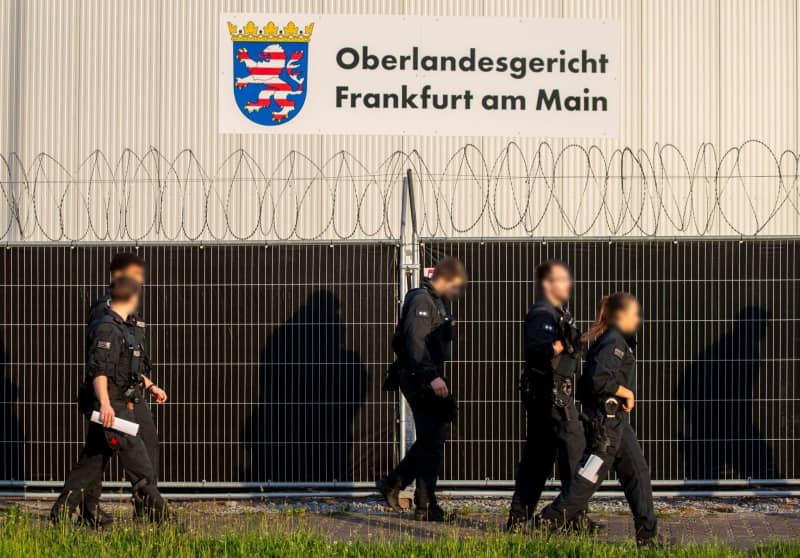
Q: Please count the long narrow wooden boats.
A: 0